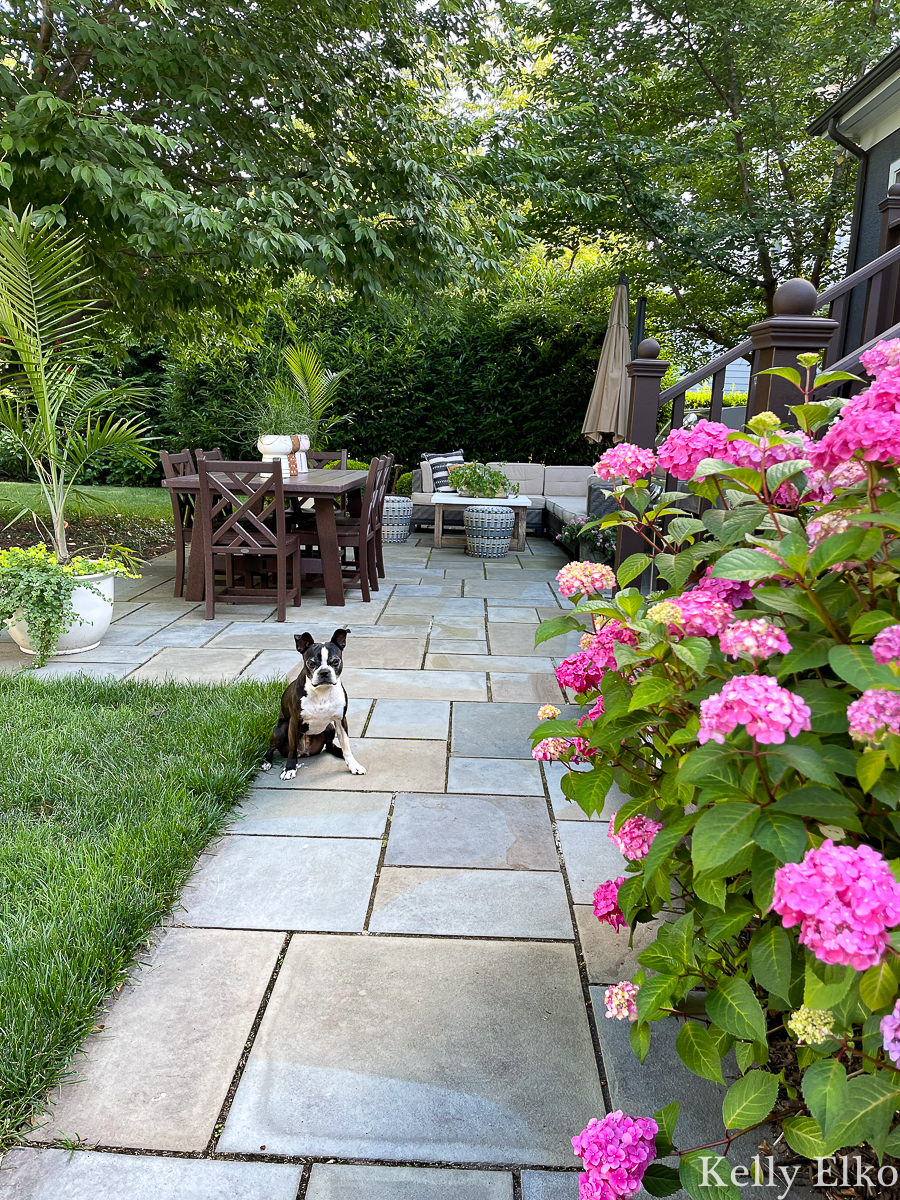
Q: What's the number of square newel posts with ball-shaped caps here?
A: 3